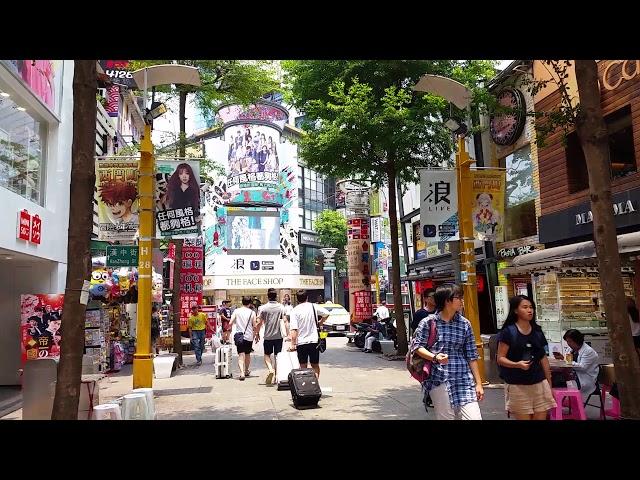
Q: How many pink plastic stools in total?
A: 2